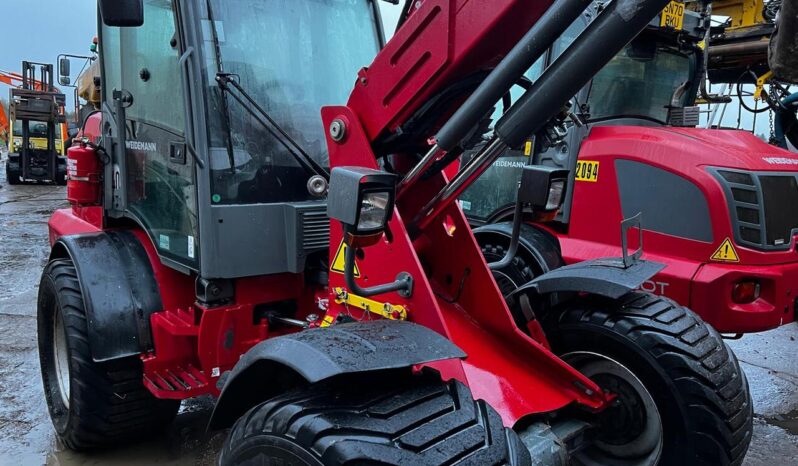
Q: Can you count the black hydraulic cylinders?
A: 2